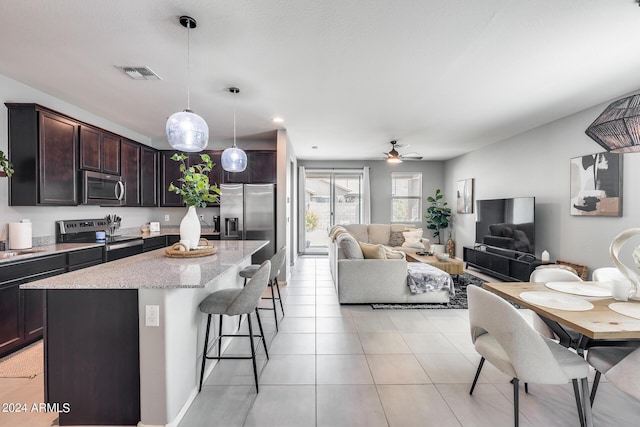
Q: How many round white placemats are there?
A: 3